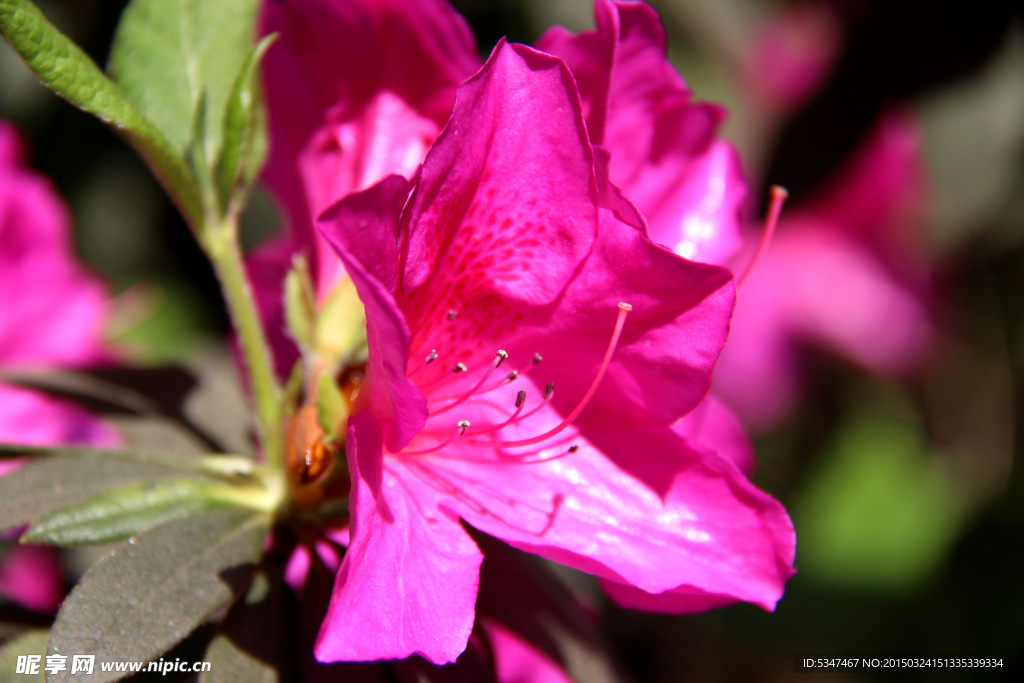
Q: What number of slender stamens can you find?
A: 10